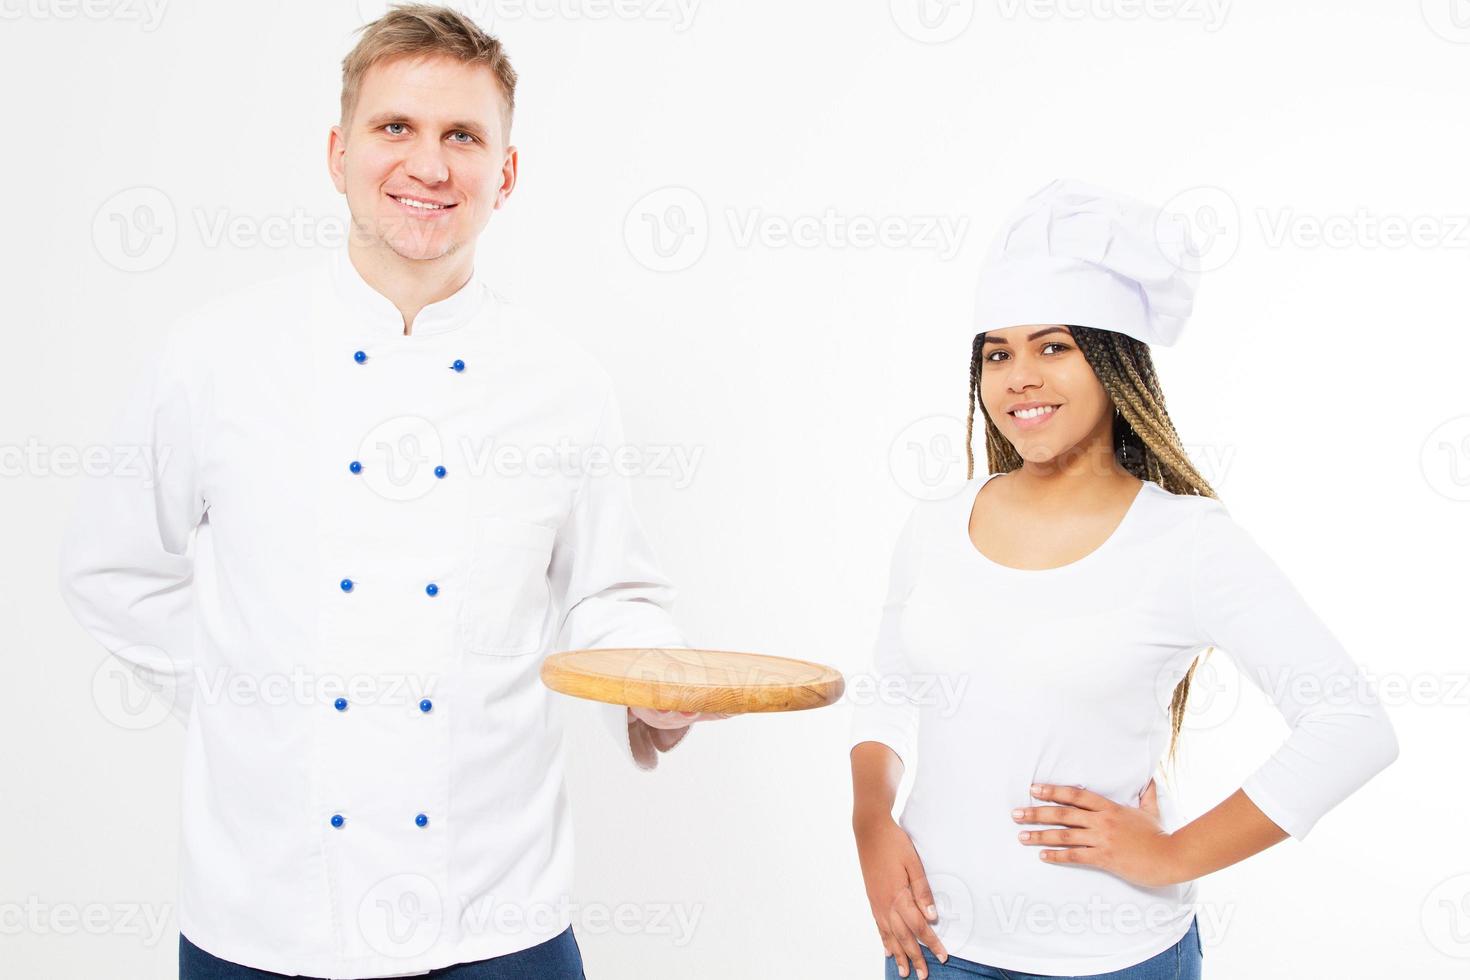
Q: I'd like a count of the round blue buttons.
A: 10